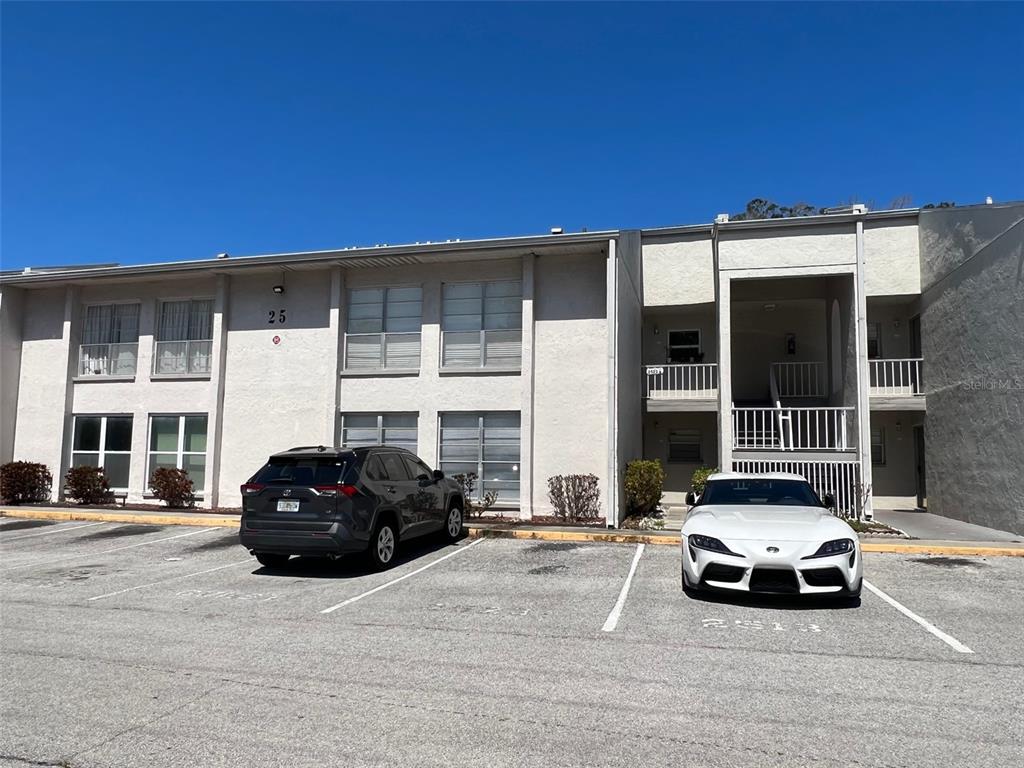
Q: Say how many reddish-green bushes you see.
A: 3